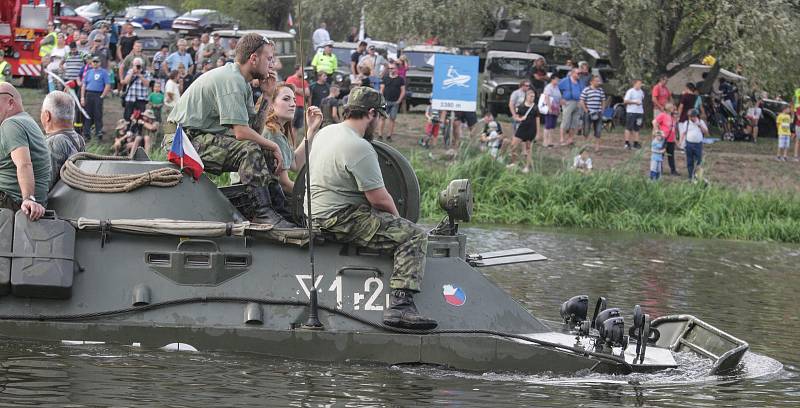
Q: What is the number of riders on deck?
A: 5